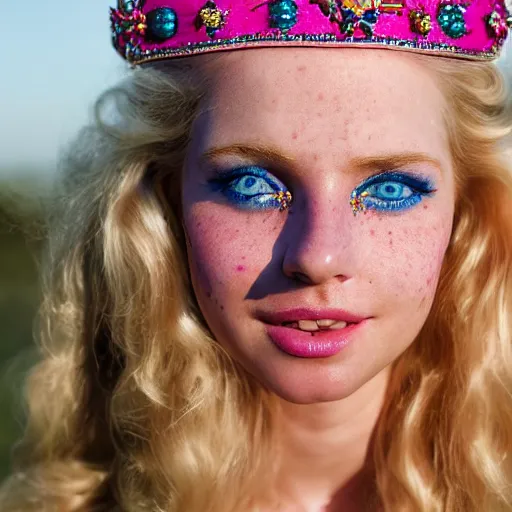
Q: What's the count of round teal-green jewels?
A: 3